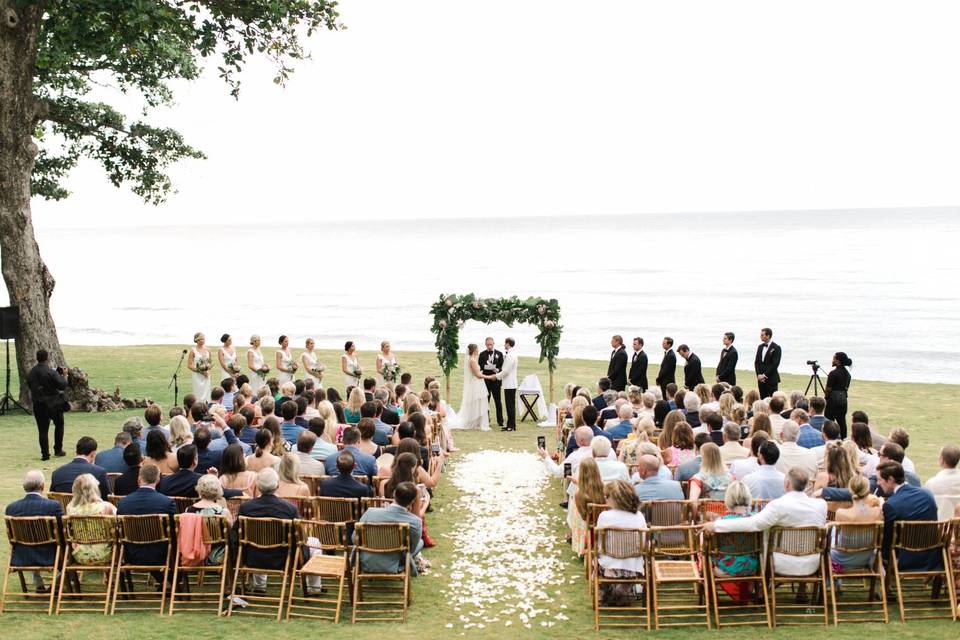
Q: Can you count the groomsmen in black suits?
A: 6